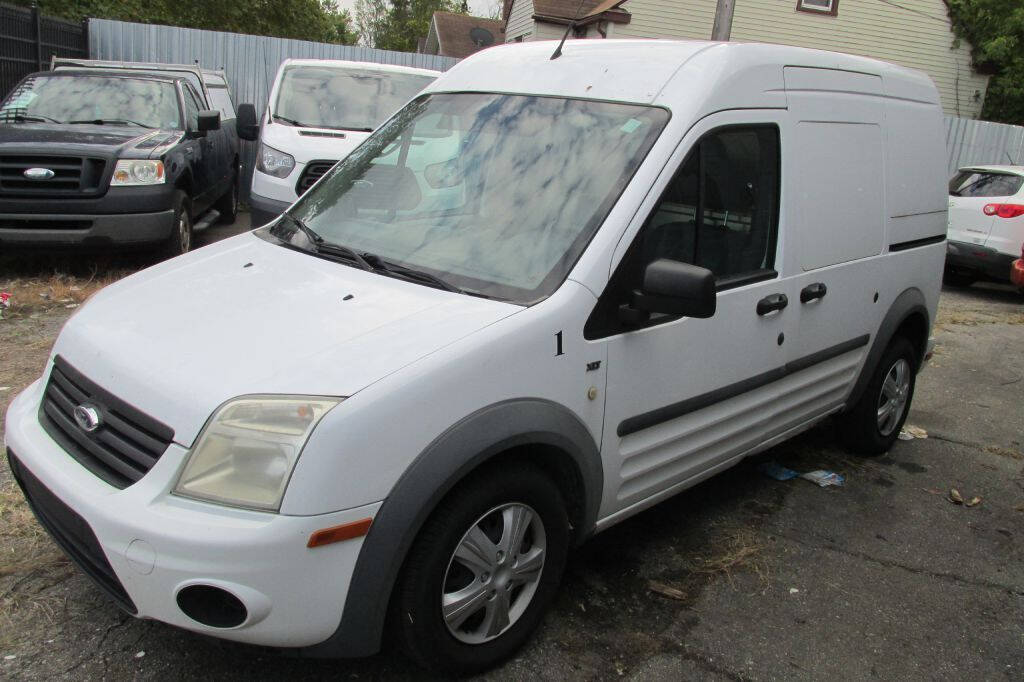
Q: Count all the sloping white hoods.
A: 2